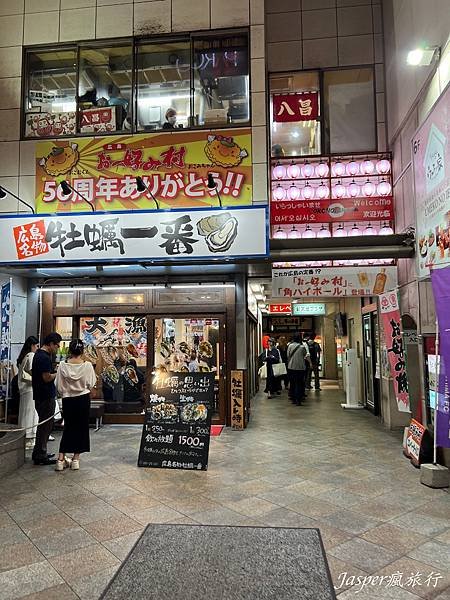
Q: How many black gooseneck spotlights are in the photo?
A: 4